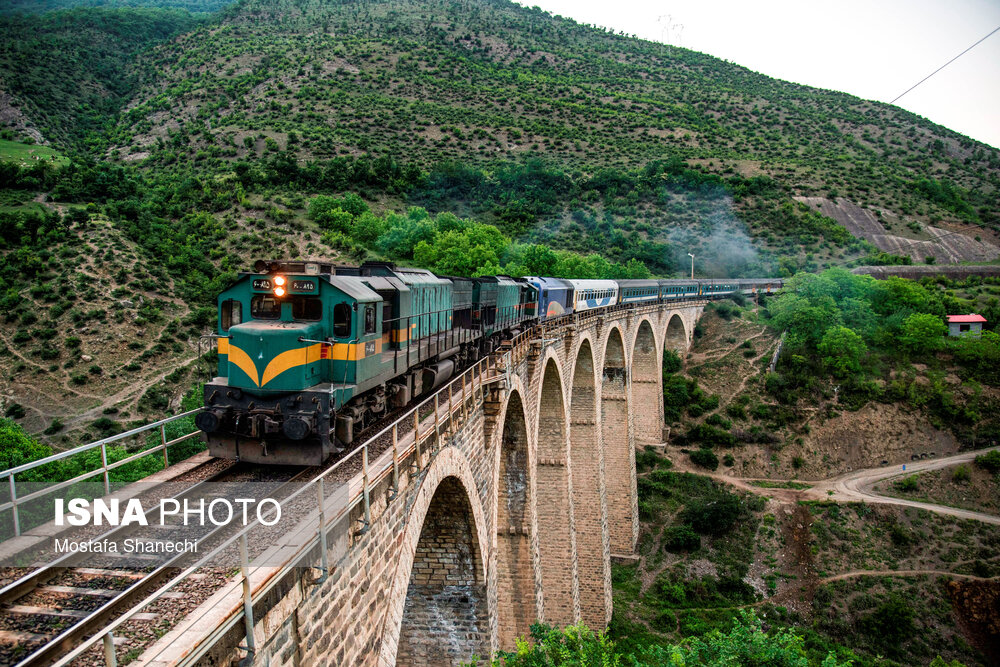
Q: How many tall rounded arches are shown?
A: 7